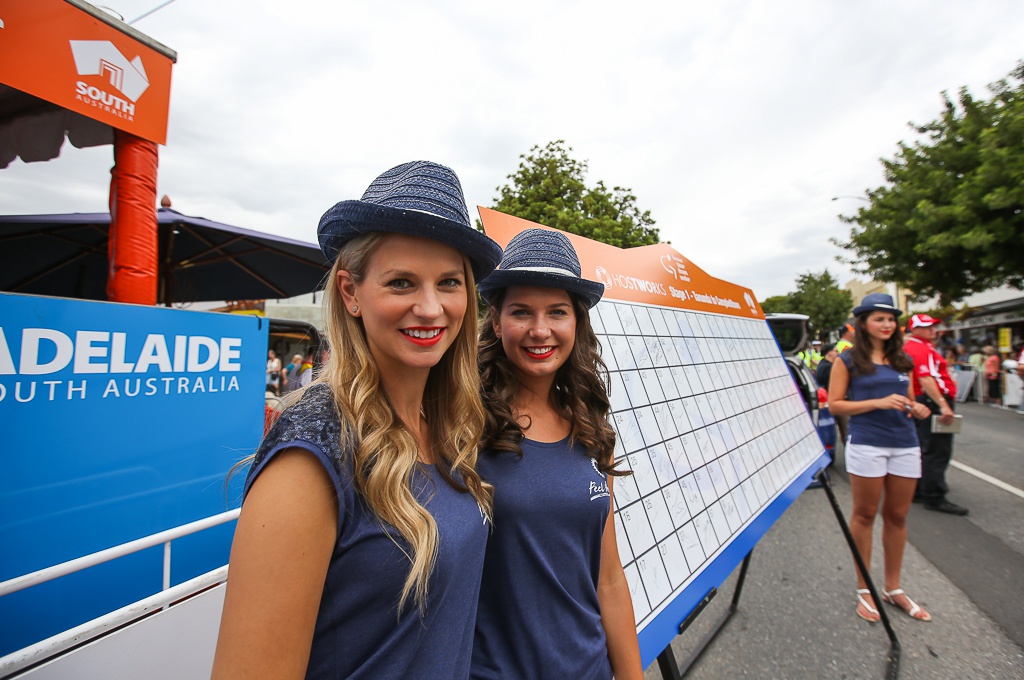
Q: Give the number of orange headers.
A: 2